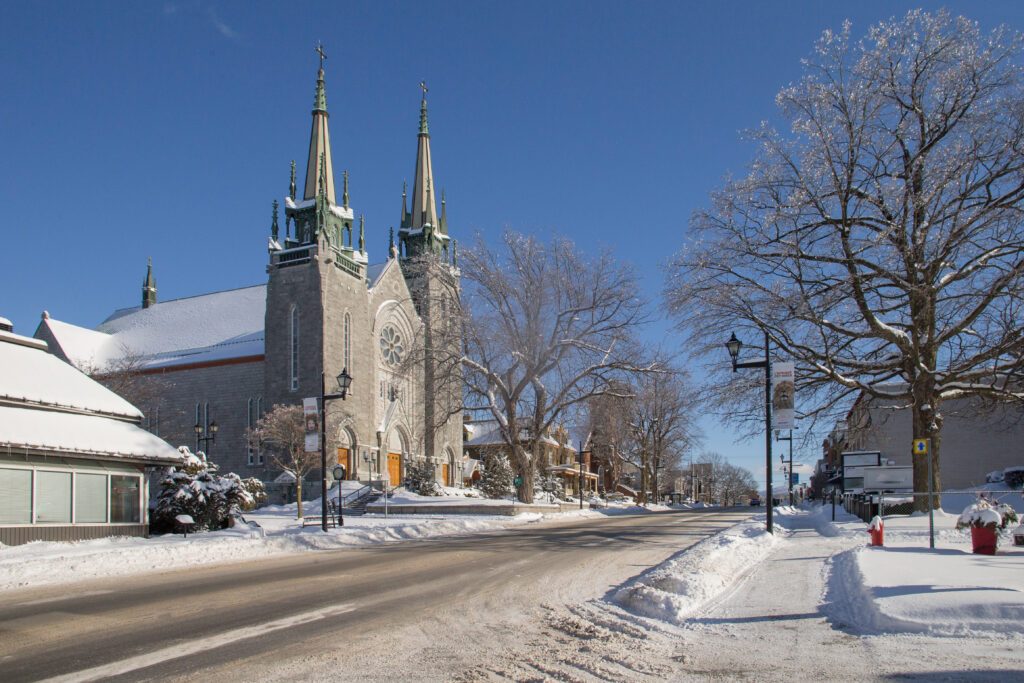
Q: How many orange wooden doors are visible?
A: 3